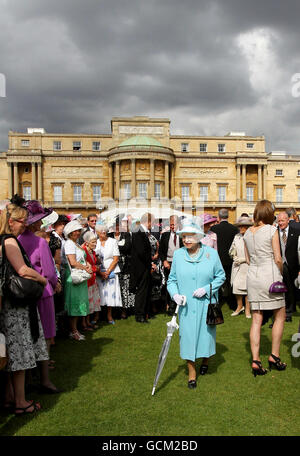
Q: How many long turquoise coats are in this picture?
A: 1